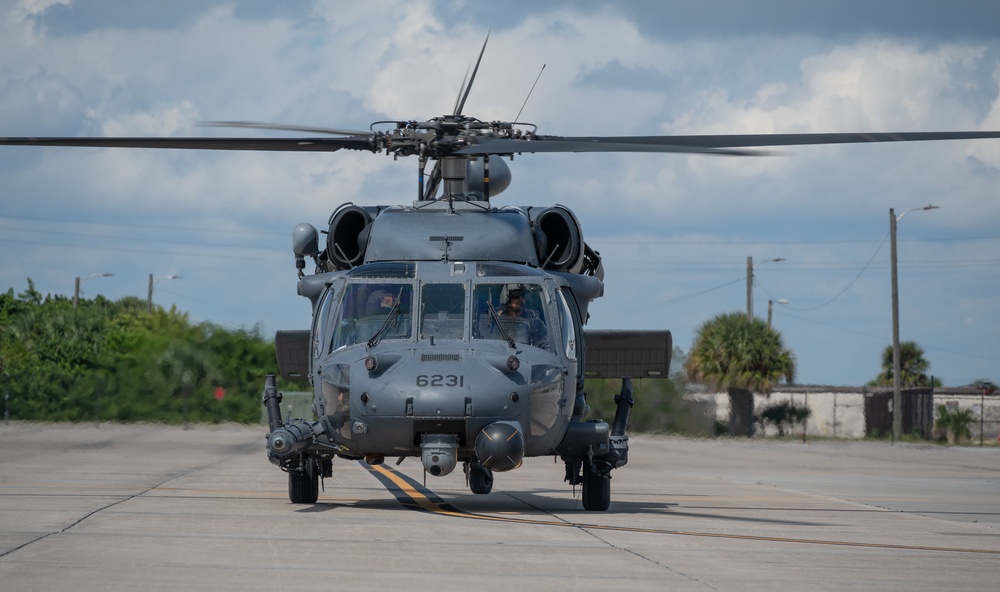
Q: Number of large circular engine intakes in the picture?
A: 2